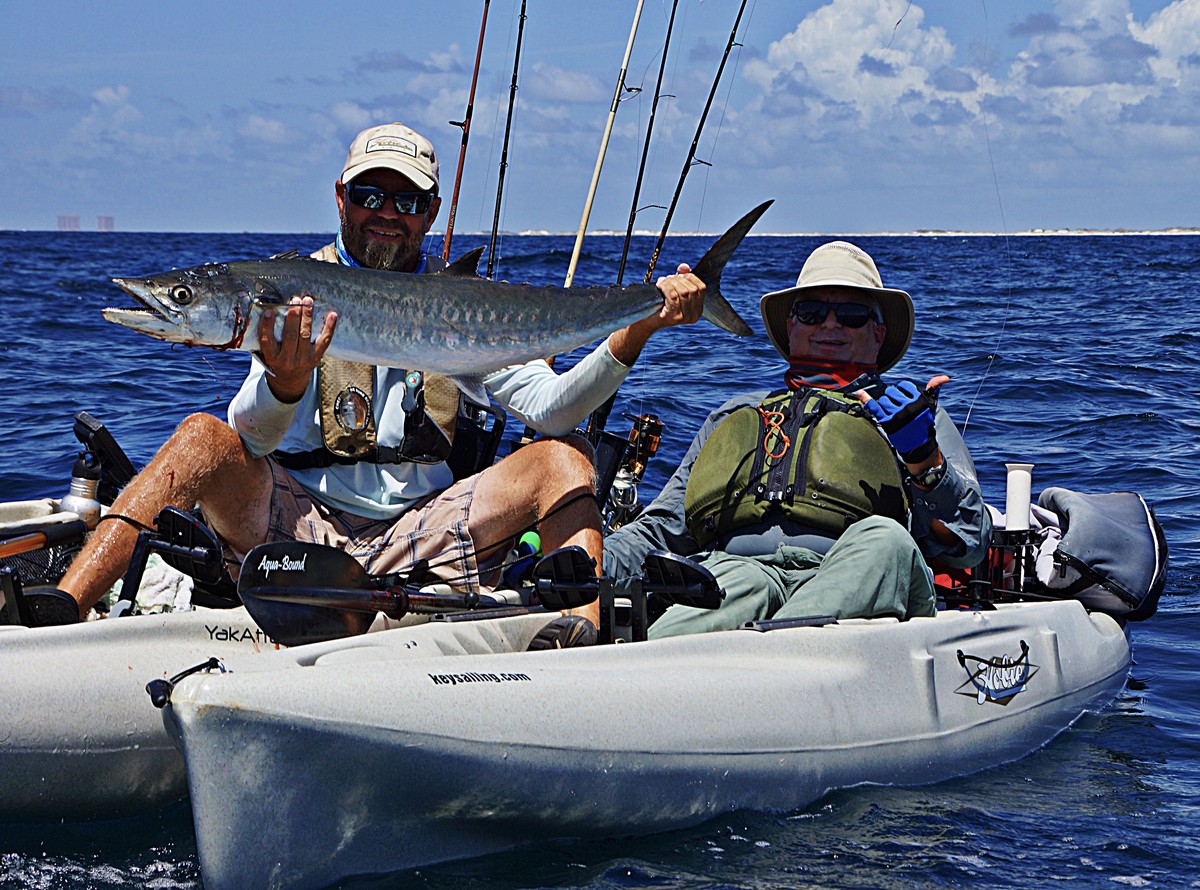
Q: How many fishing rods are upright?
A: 5